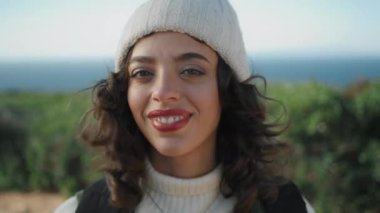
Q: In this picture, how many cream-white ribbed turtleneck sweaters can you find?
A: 1